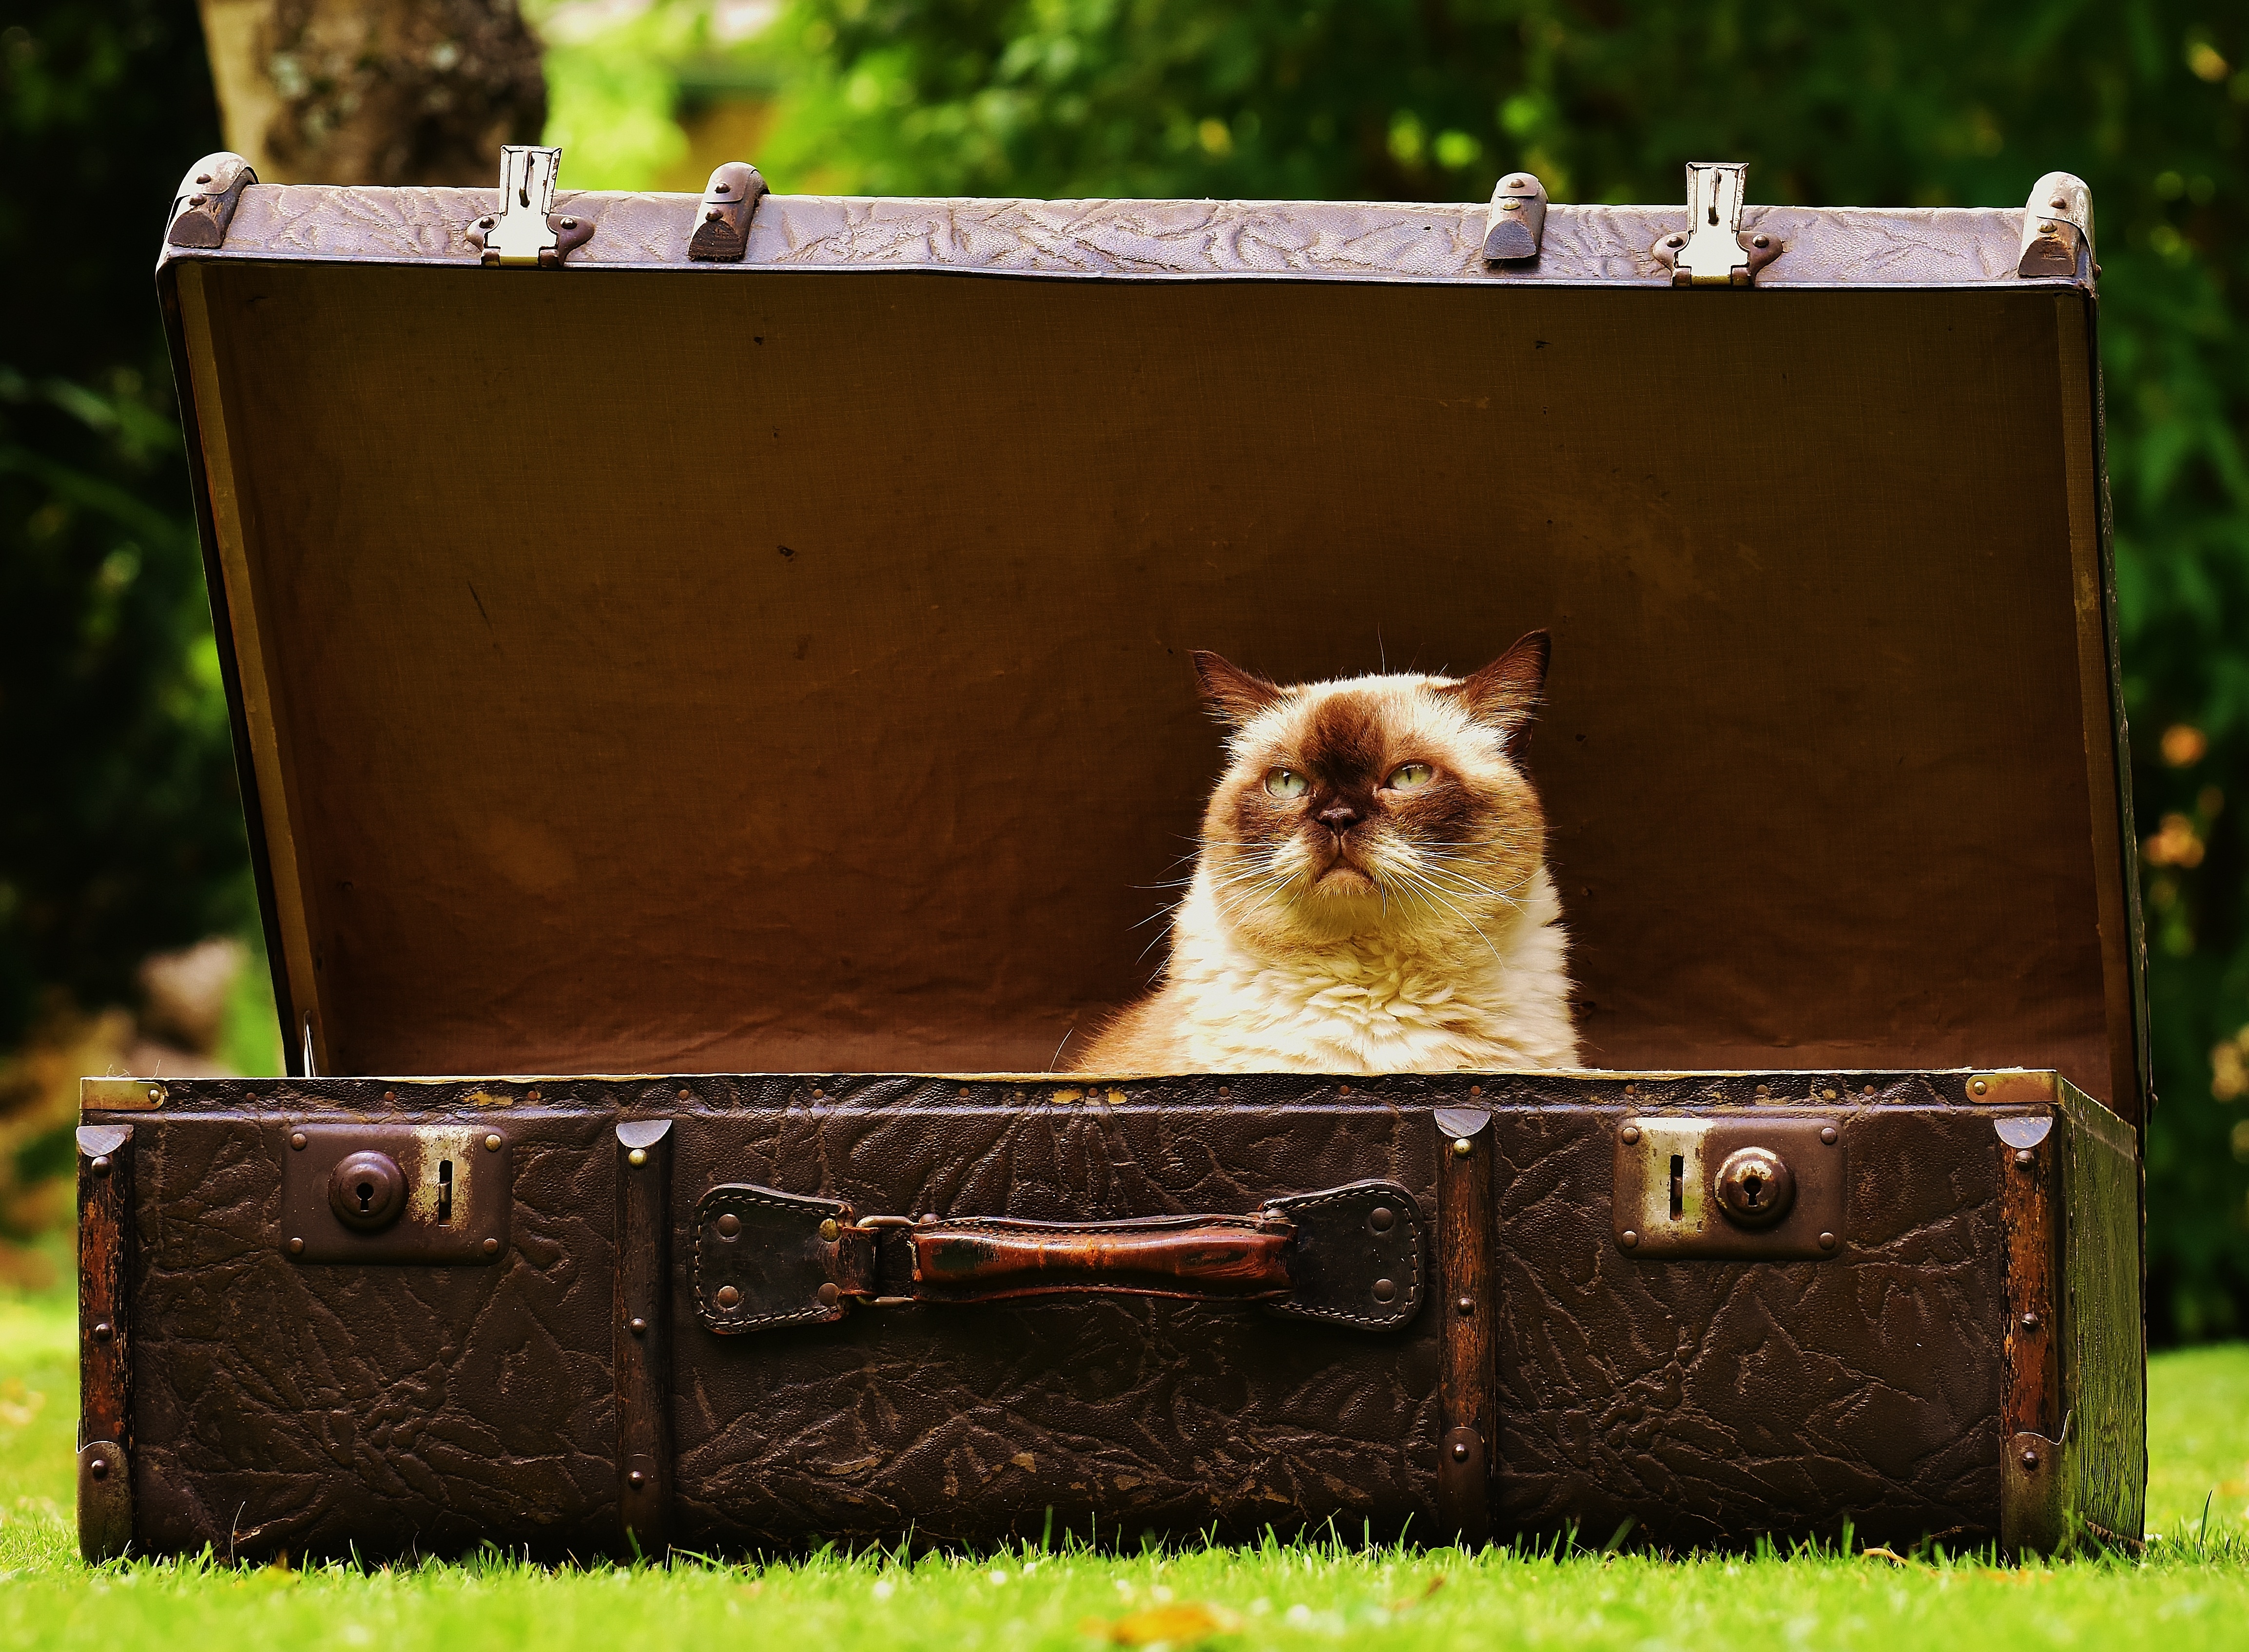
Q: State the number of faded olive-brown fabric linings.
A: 1